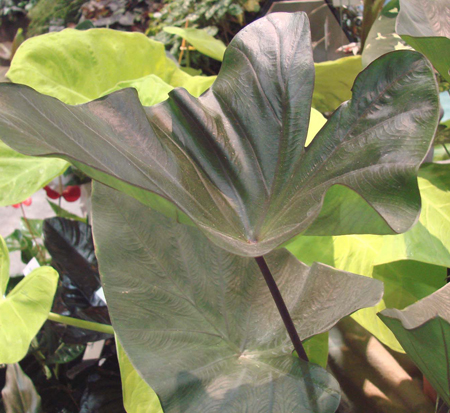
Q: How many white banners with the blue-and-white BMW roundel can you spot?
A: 0